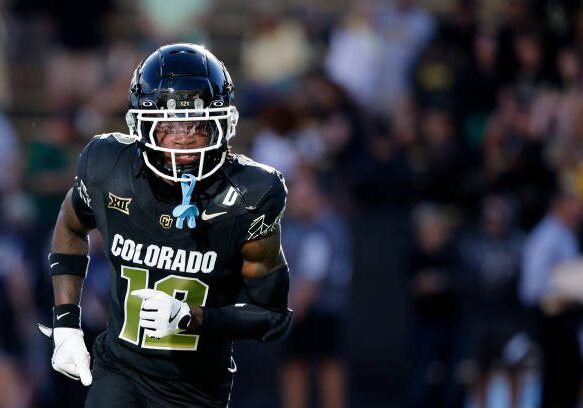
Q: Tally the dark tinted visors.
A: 0